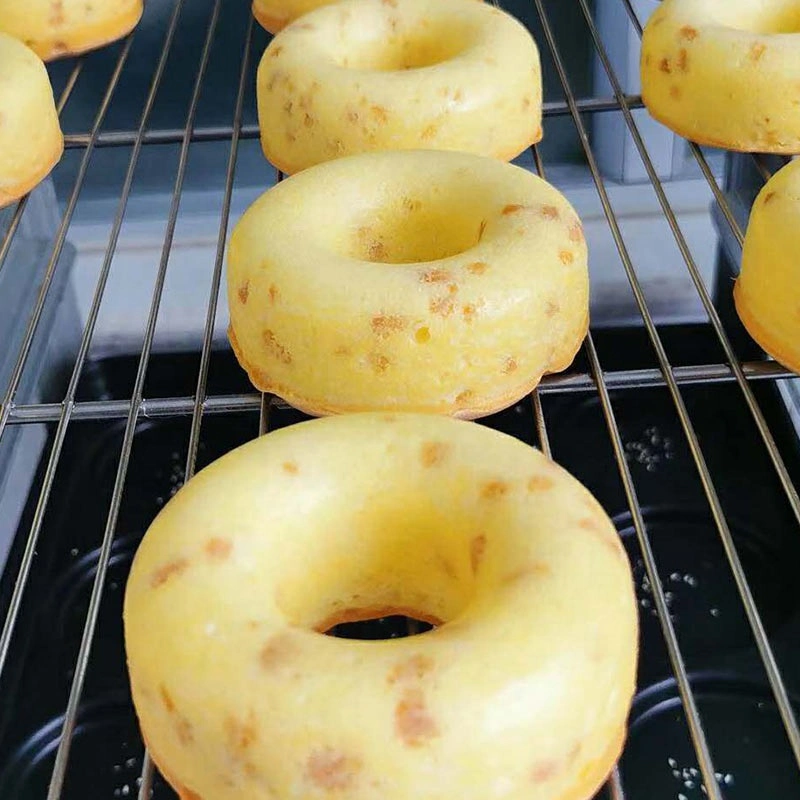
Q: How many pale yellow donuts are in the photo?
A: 8